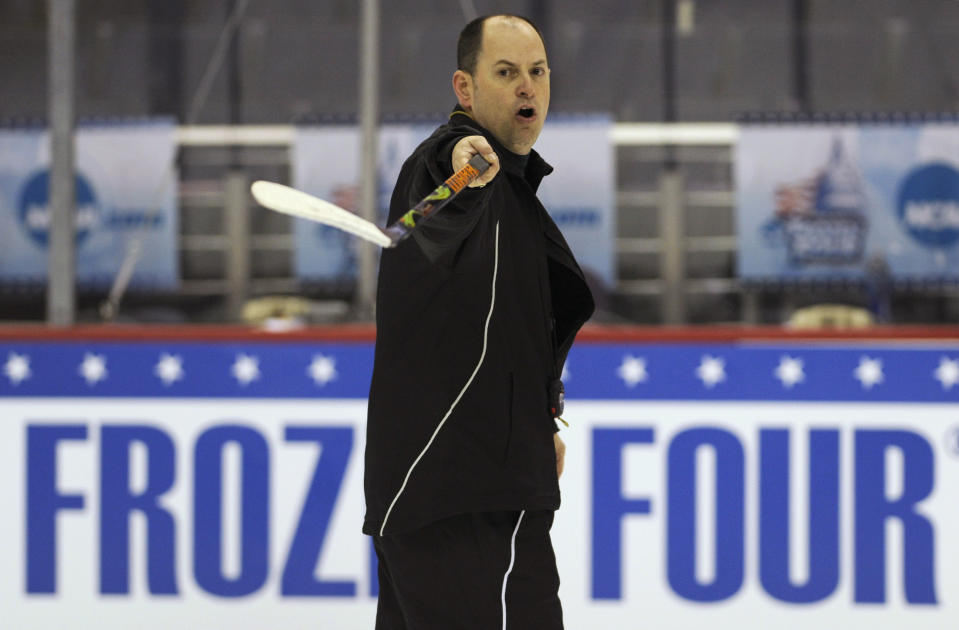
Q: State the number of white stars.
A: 11